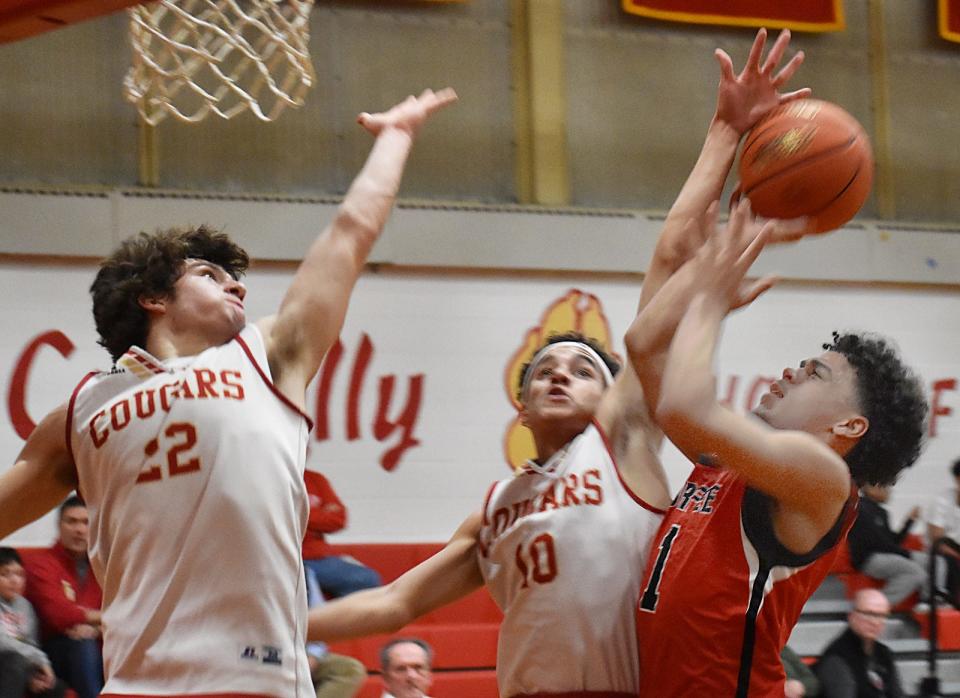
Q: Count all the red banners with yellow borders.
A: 2